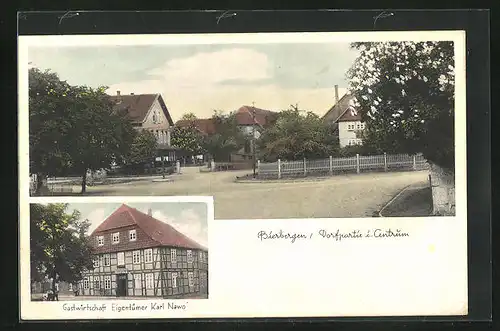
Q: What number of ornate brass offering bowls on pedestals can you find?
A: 0